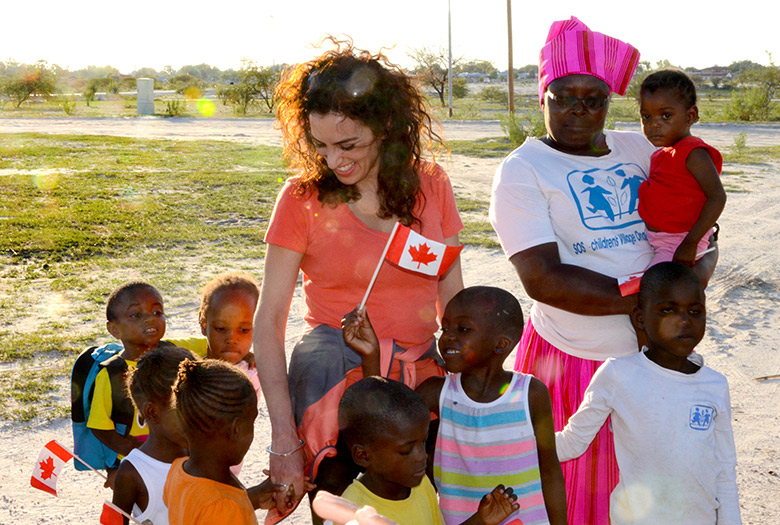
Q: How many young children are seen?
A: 8